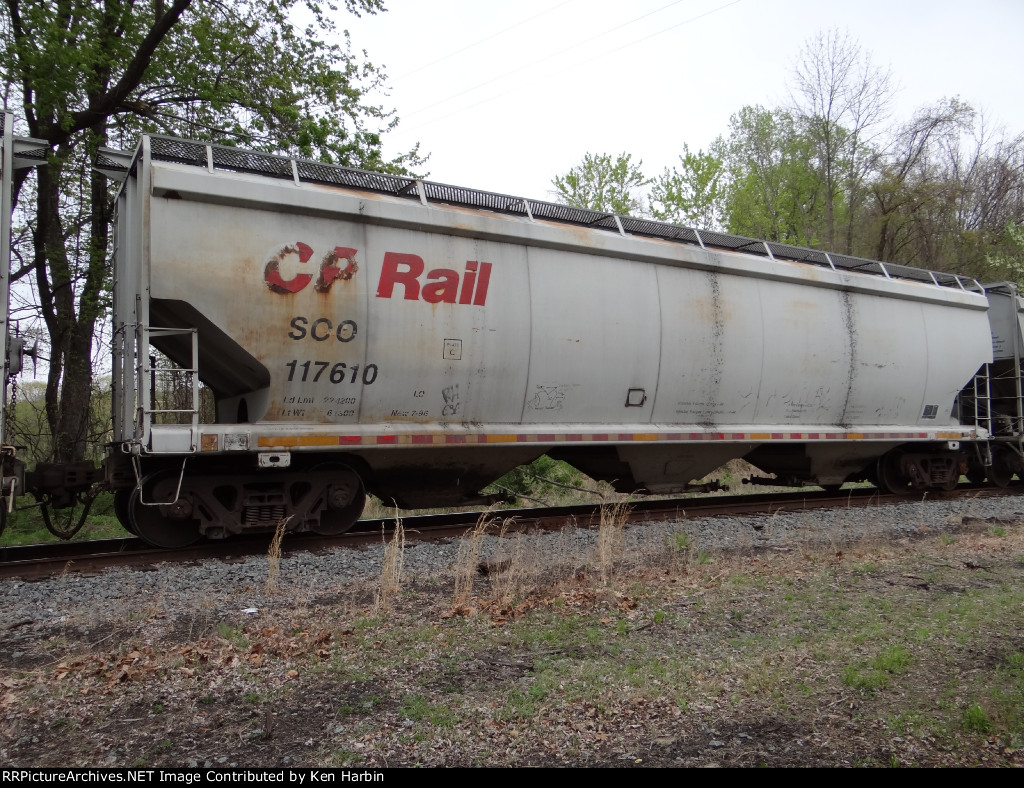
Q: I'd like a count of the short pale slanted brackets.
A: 12